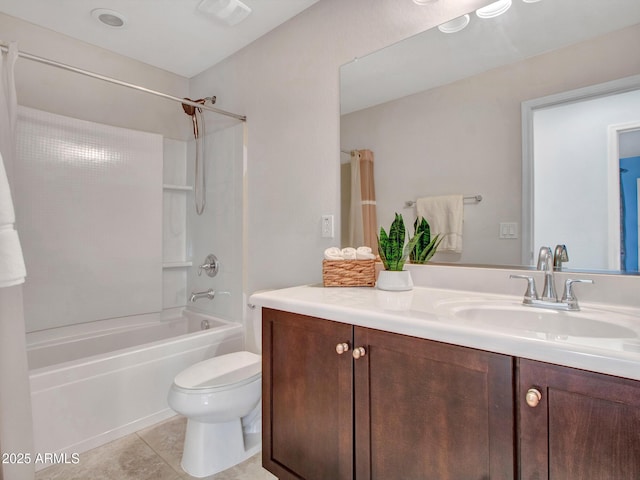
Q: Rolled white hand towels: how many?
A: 3